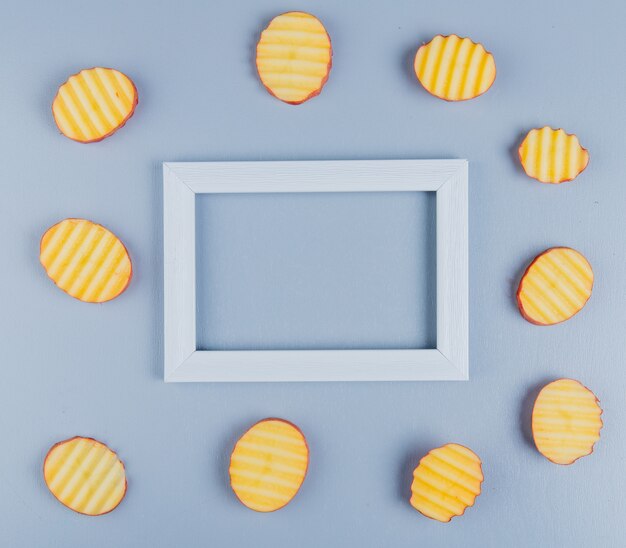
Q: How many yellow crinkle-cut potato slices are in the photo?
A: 10